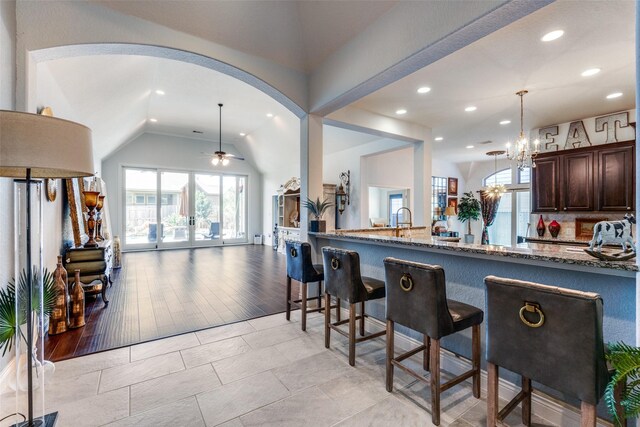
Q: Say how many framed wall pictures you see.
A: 2